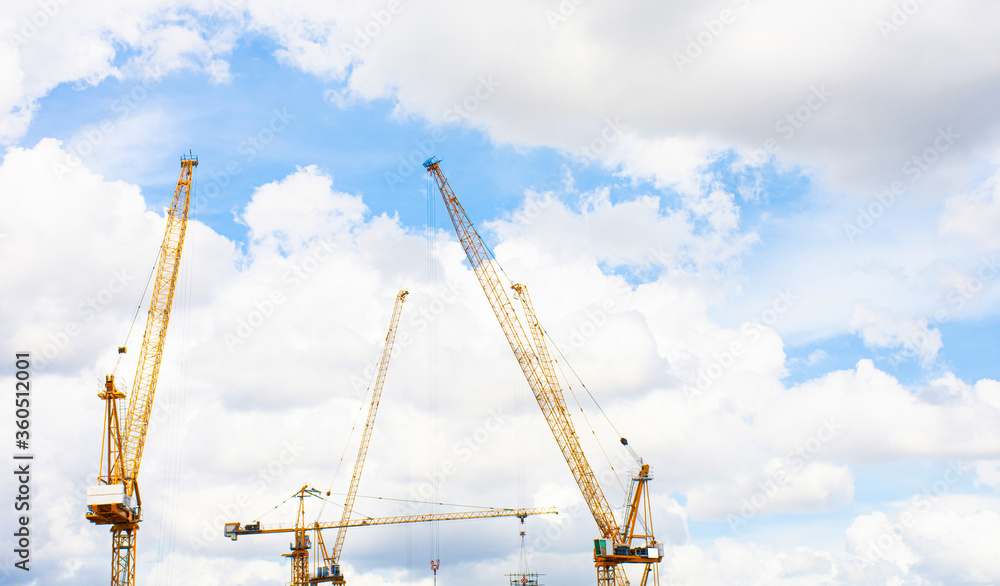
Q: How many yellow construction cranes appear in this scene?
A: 5